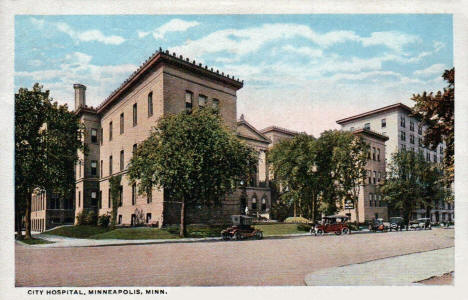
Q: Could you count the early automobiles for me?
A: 5